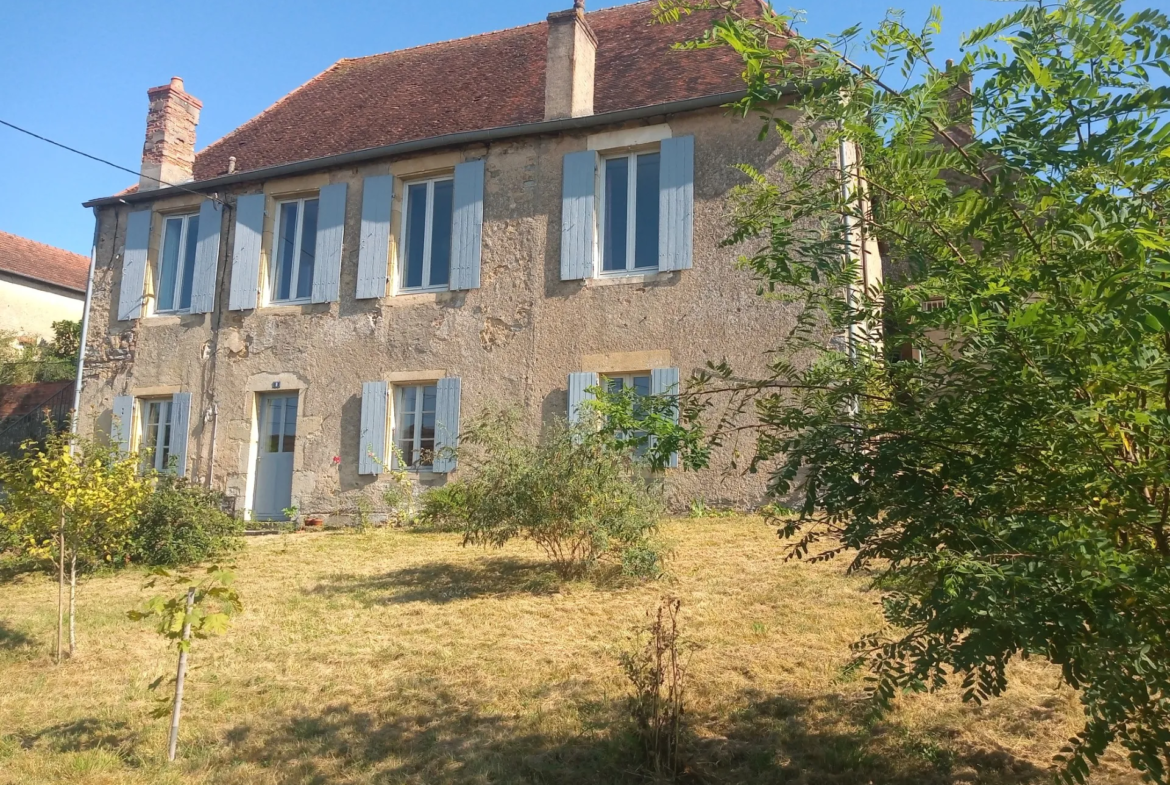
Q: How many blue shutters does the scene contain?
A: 14